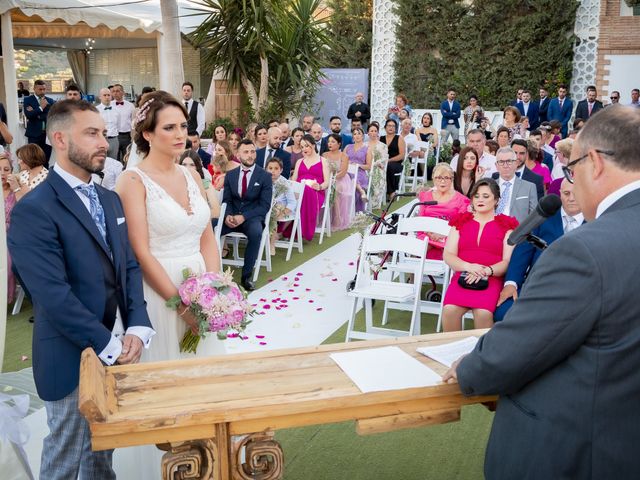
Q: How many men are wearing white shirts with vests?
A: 1